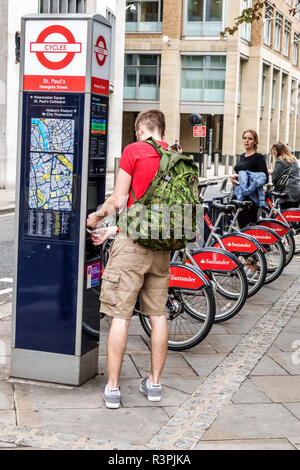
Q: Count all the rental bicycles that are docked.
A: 6